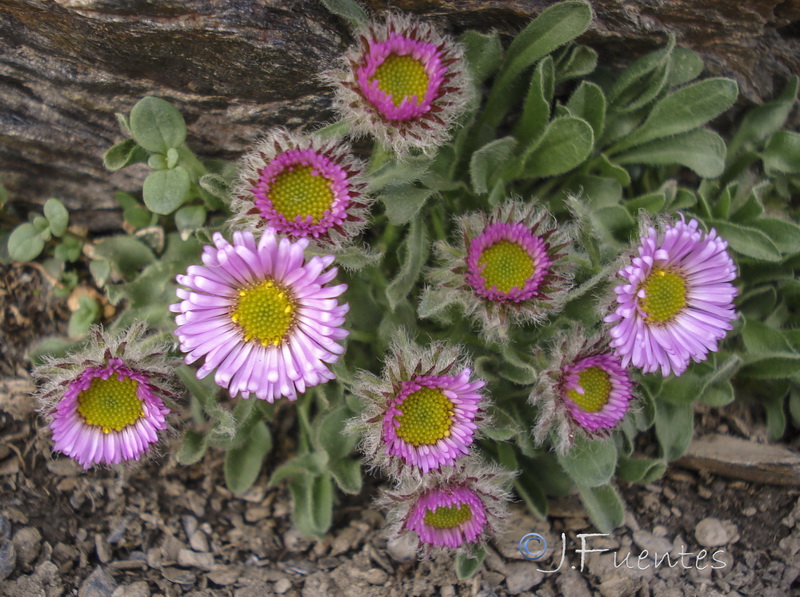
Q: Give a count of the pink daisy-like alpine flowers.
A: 9